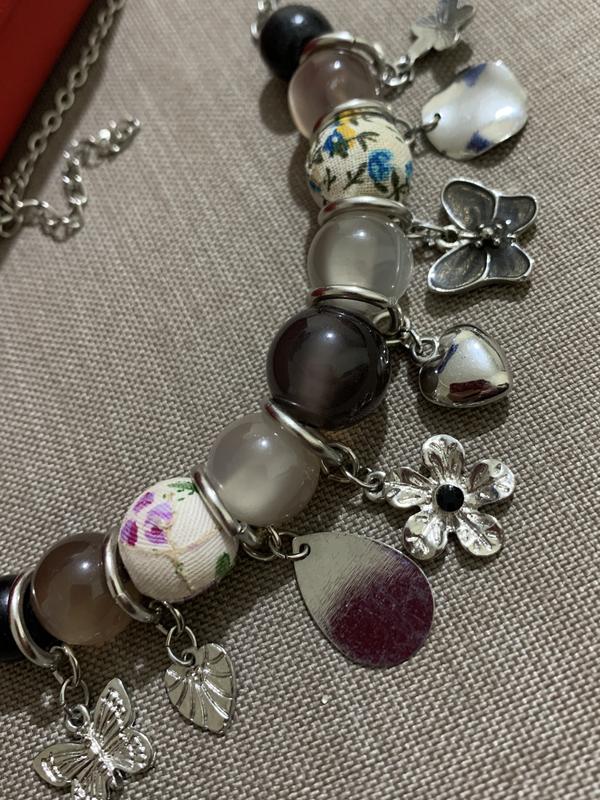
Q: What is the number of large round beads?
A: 9